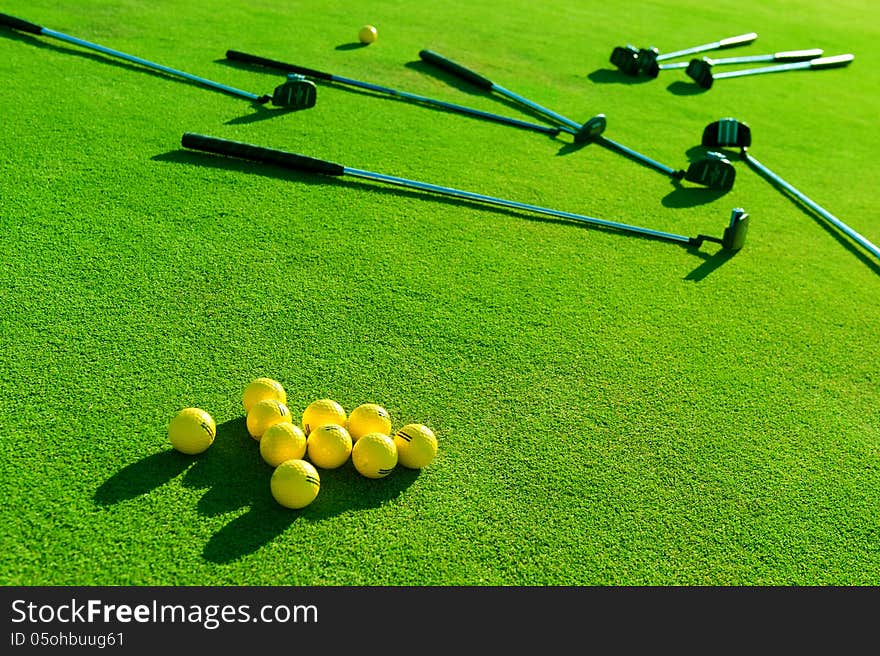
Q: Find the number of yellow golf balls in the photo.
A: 11